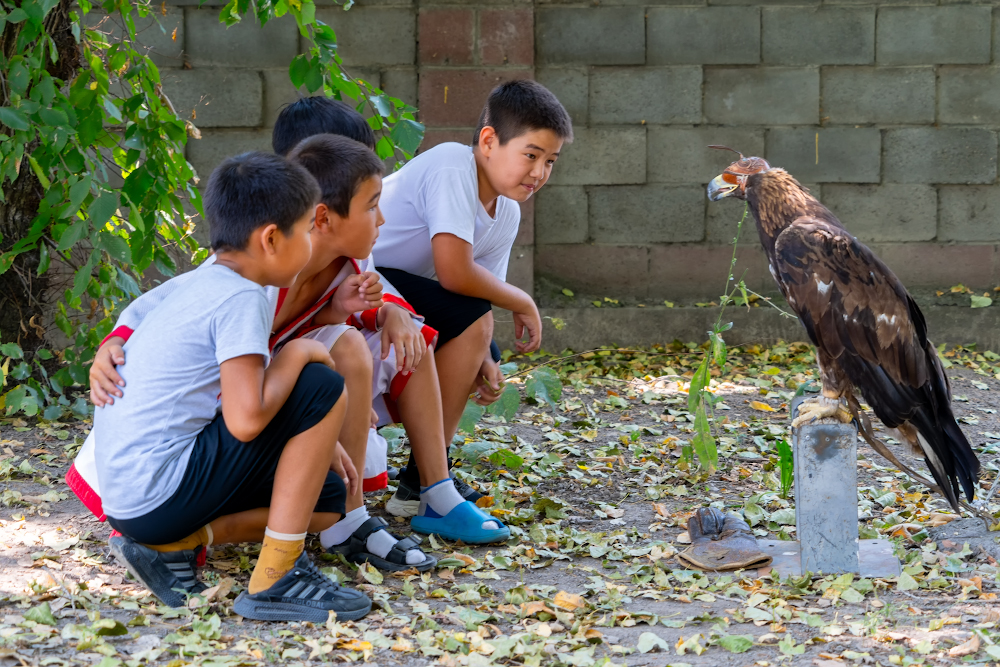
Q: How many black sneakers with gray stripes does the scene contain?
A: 2